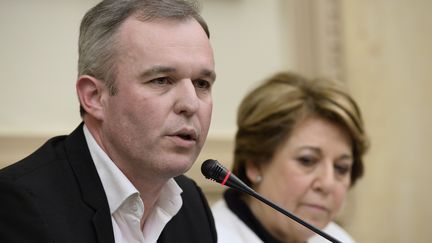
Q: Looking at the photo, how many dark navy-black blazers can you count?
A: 1